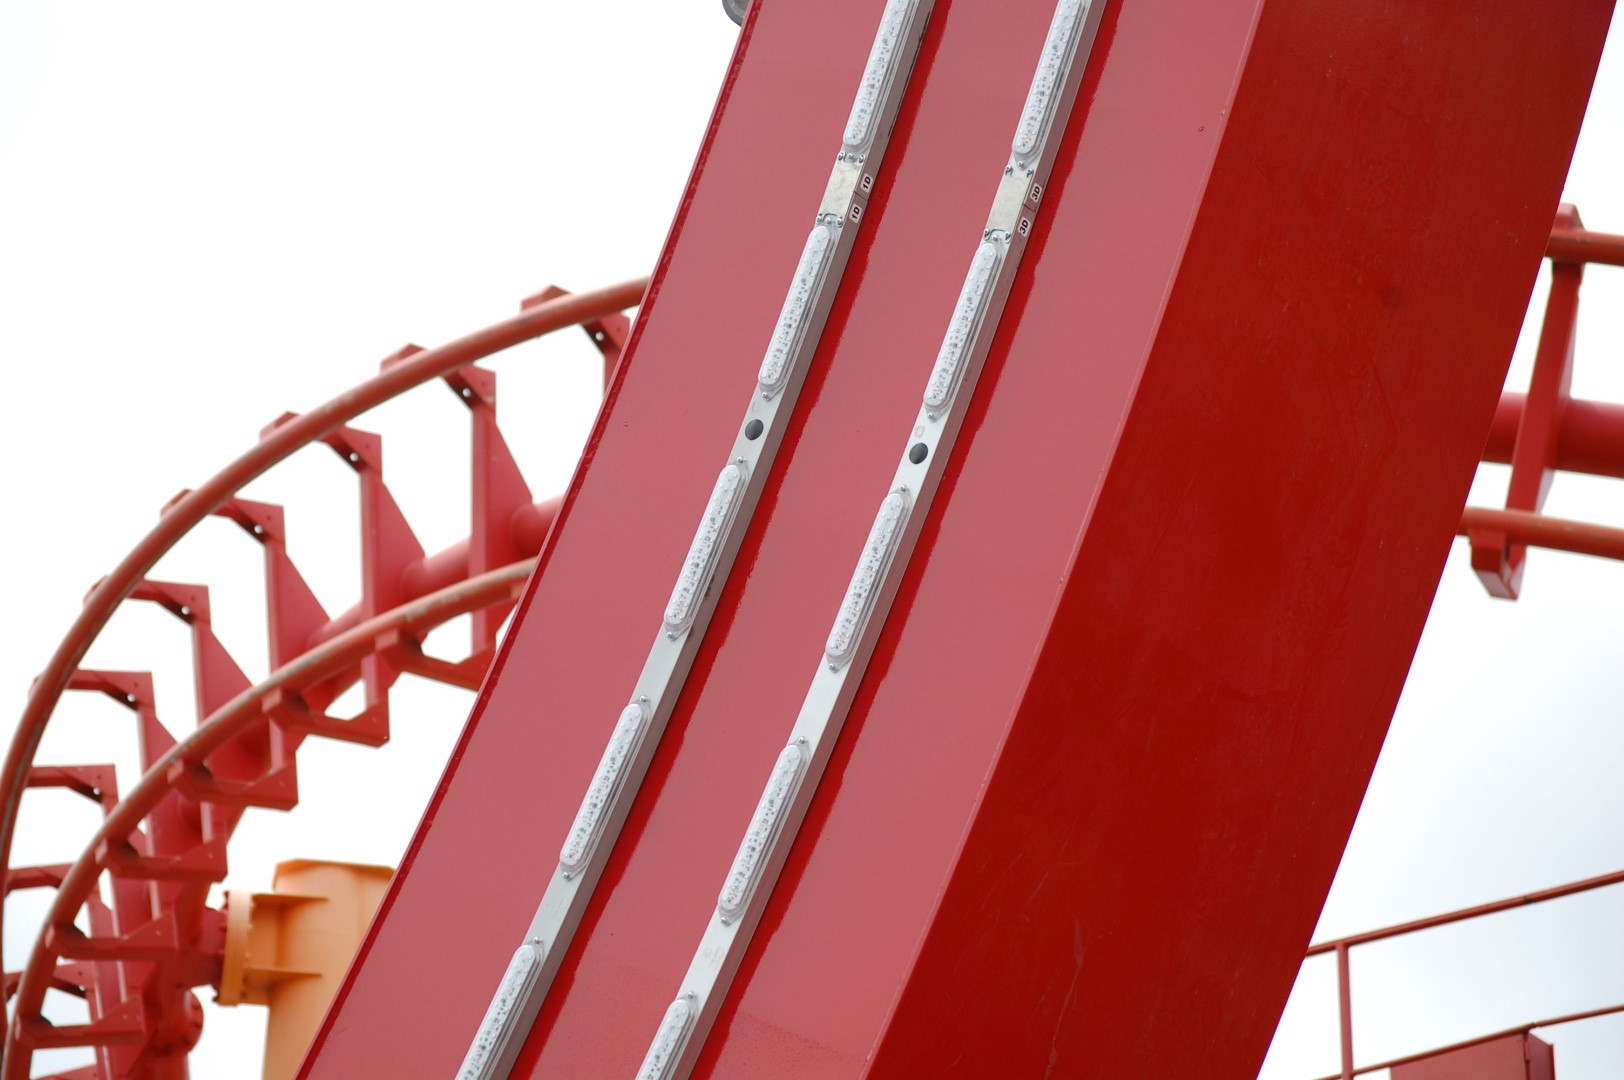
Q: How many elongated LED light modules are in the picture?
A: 10